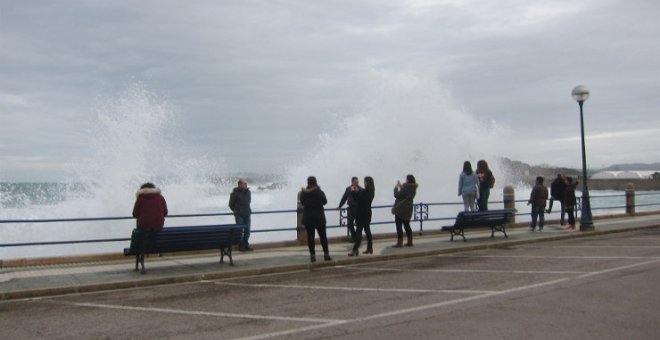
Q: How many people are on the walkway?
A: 11